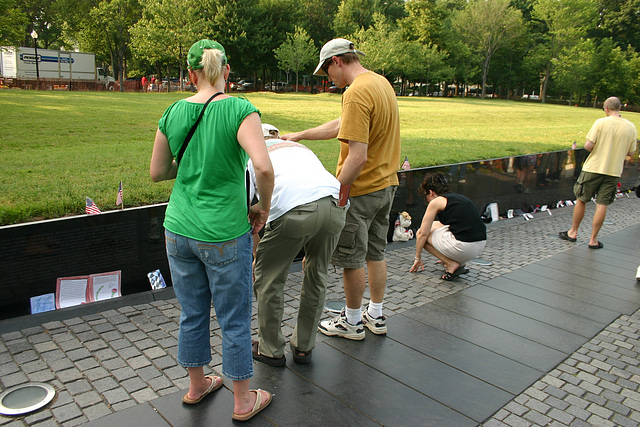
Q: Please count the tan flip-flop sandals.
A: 2